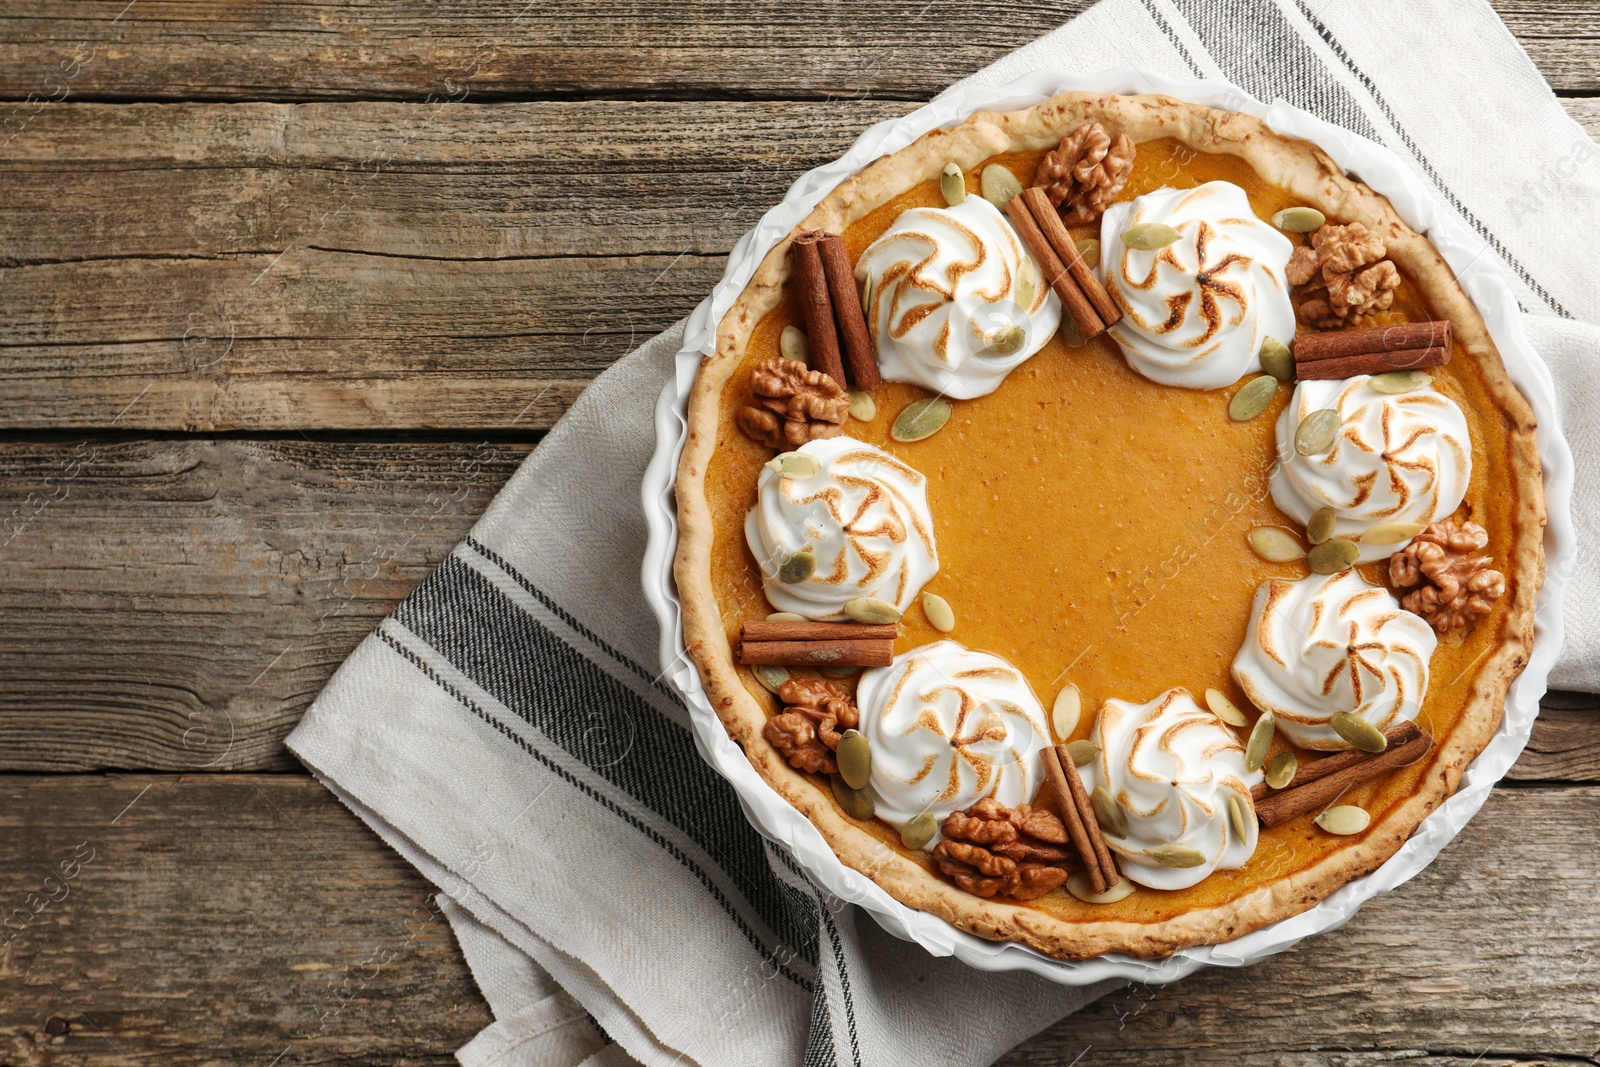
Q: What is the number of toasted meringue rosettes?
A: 7